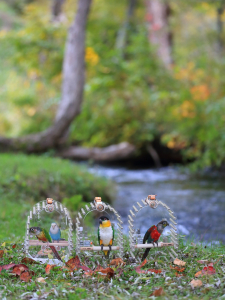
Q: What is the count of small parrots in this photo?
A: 4